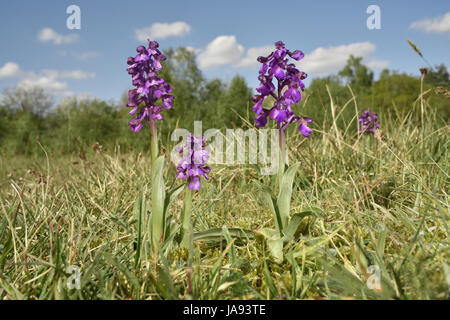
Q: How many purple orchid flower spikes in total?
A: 4